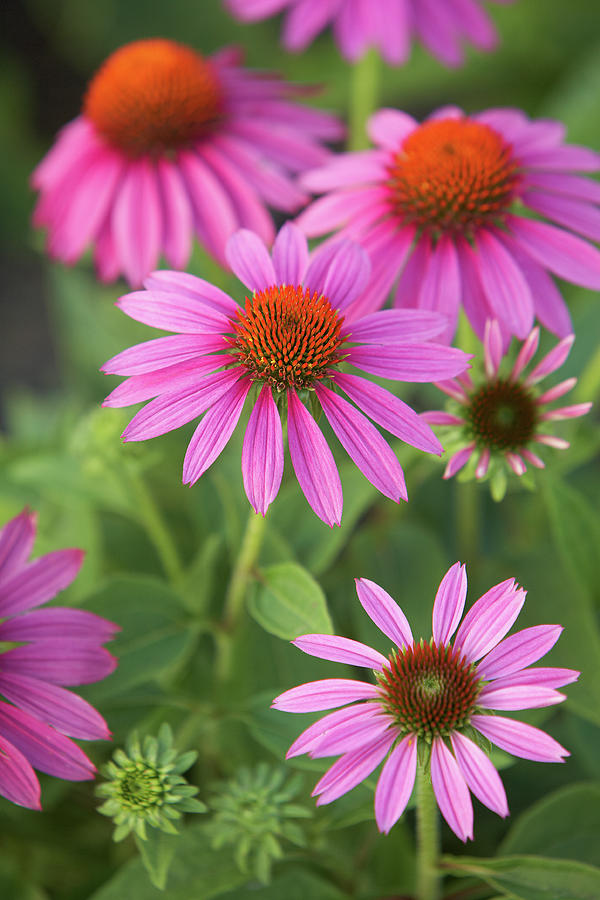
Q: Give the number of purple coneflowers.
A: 7